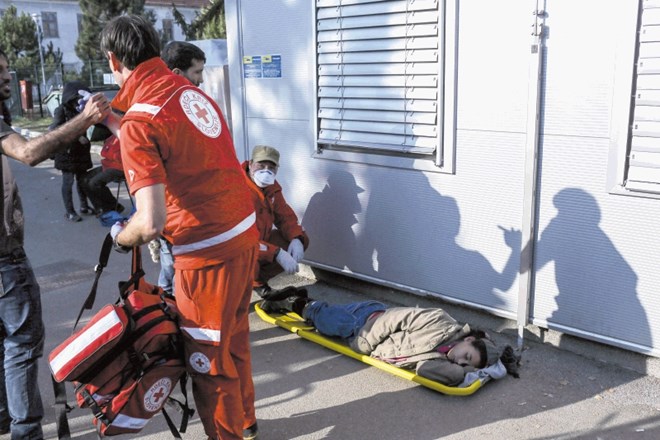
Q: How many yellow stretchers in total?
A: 1